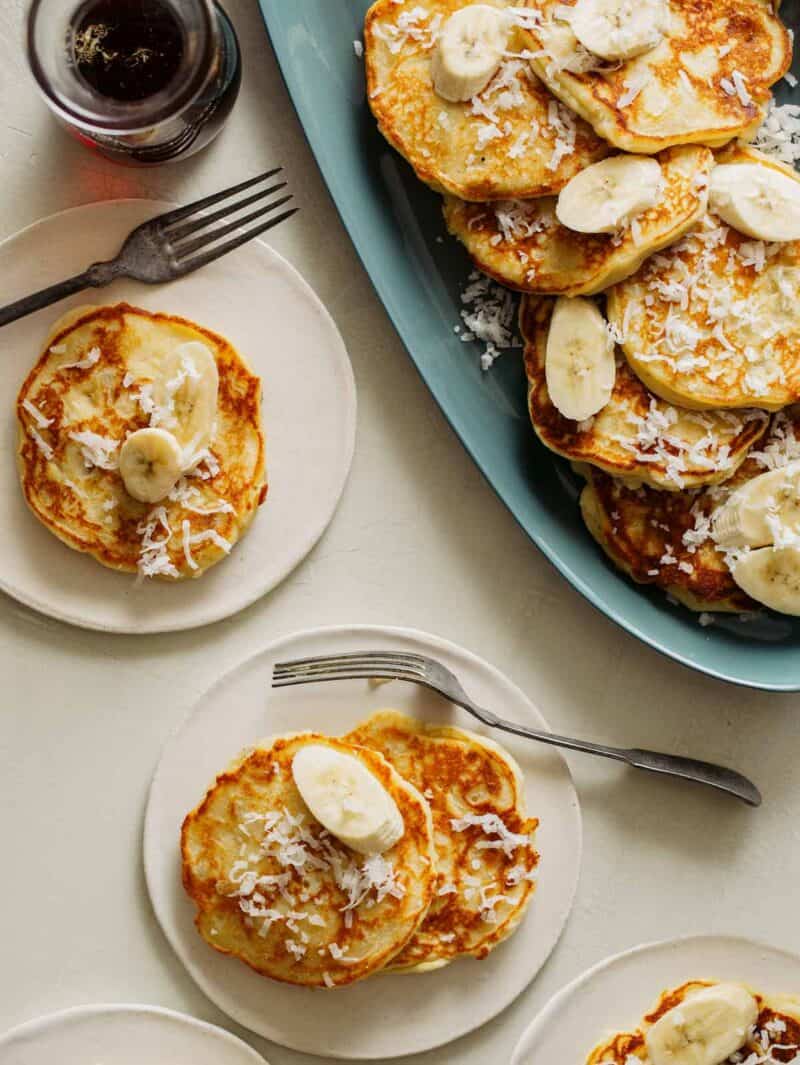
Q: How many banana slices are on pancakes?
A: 11